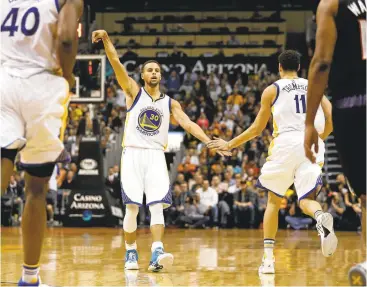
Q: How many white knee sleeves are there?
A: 2